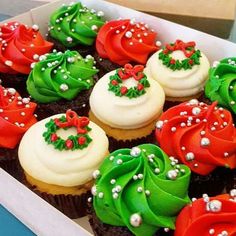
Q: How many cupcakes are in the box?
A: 12